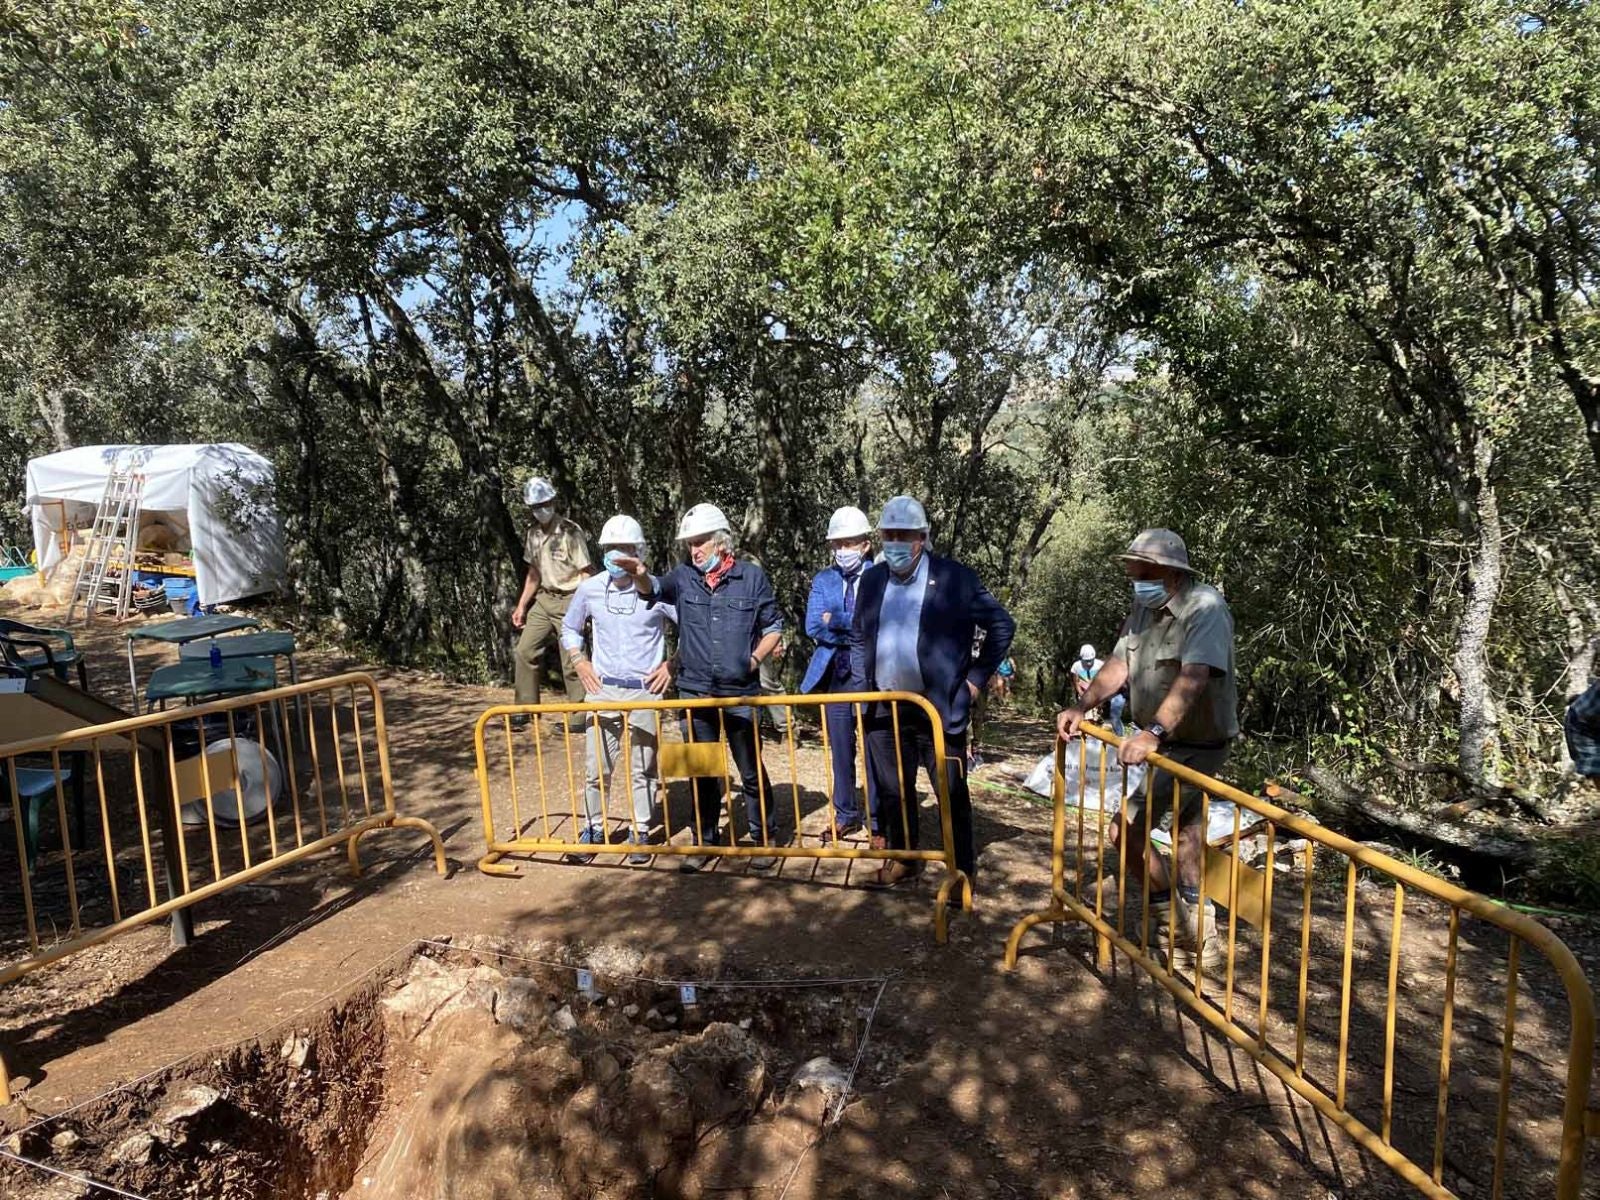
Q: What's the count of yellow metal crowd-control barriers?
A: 3